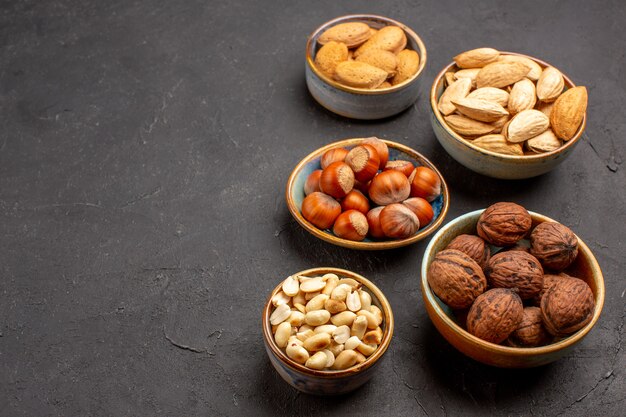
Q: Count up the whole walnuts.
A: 9